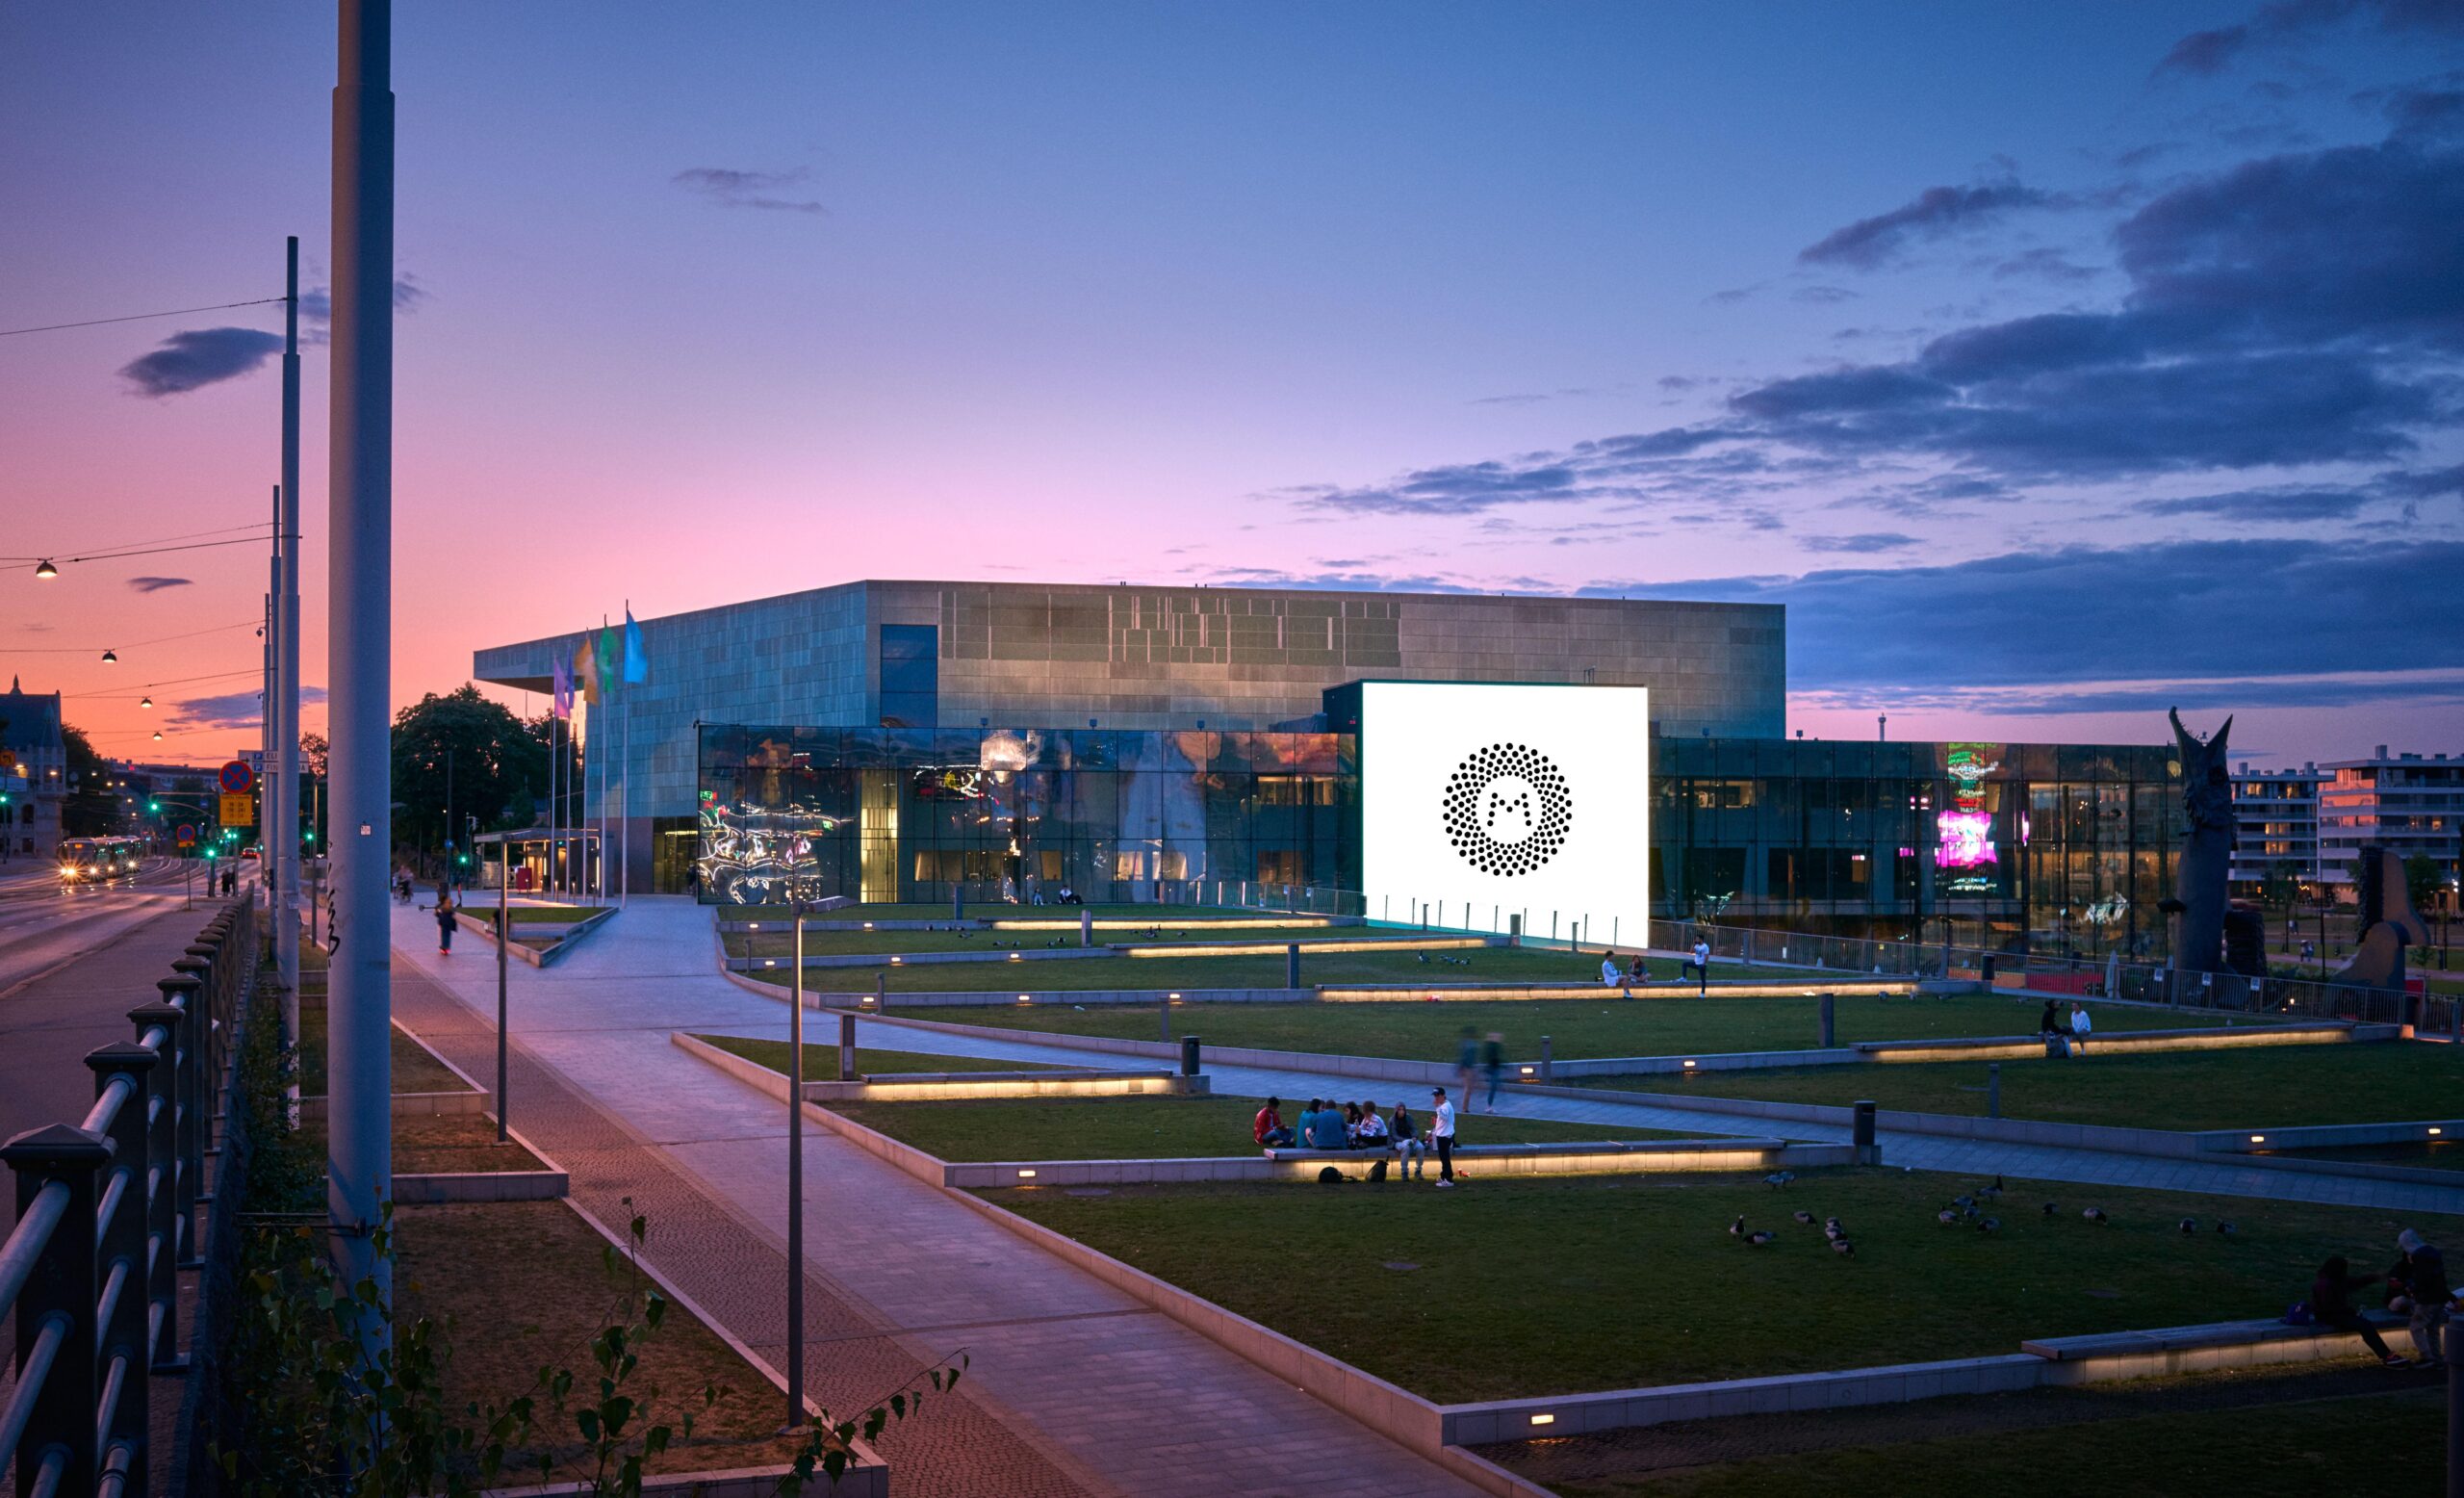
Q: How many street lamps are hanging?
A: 4